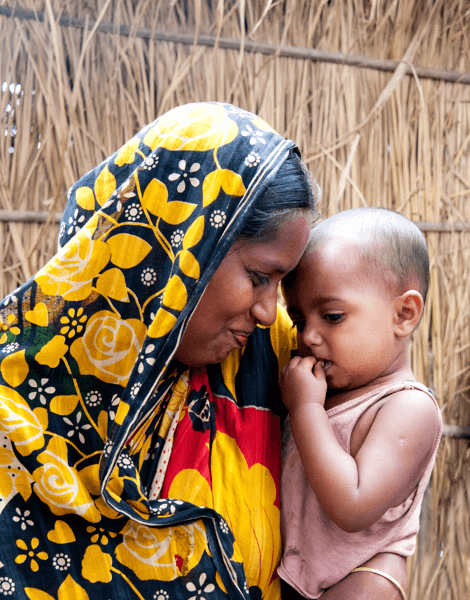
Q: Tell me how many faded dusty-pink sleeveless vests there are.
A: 1